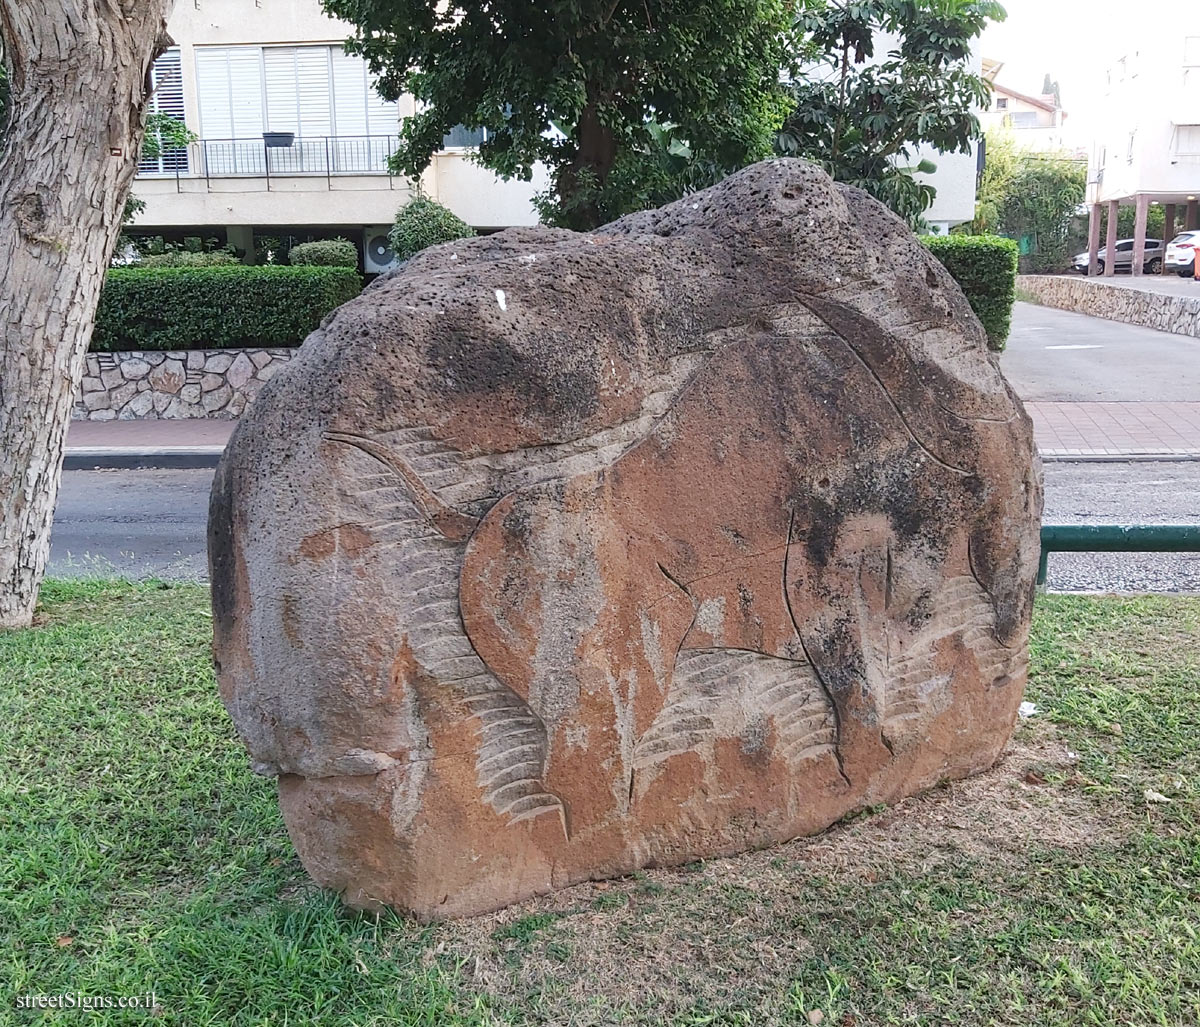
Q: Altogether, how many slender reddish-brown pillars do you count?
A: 5